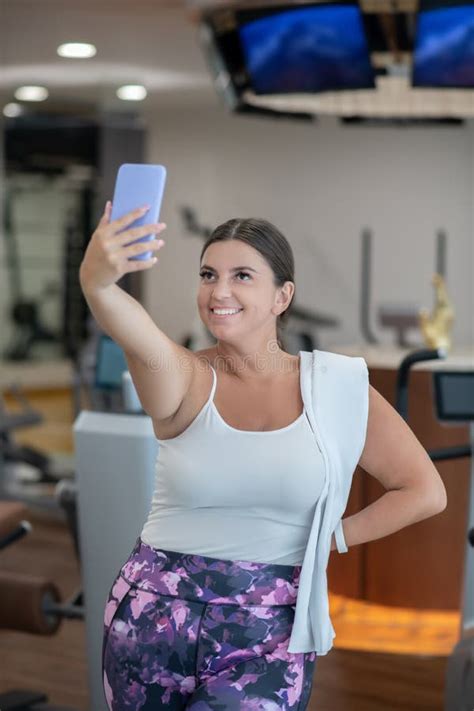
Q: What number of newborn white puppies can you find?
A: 0